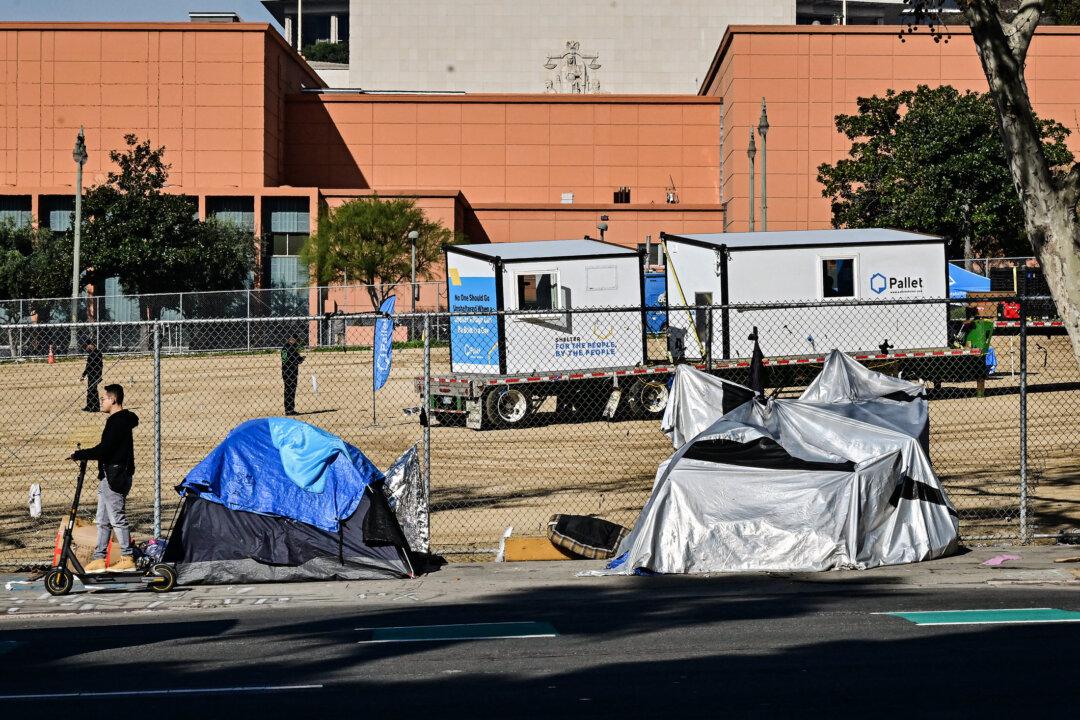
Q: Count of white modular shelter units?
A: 2